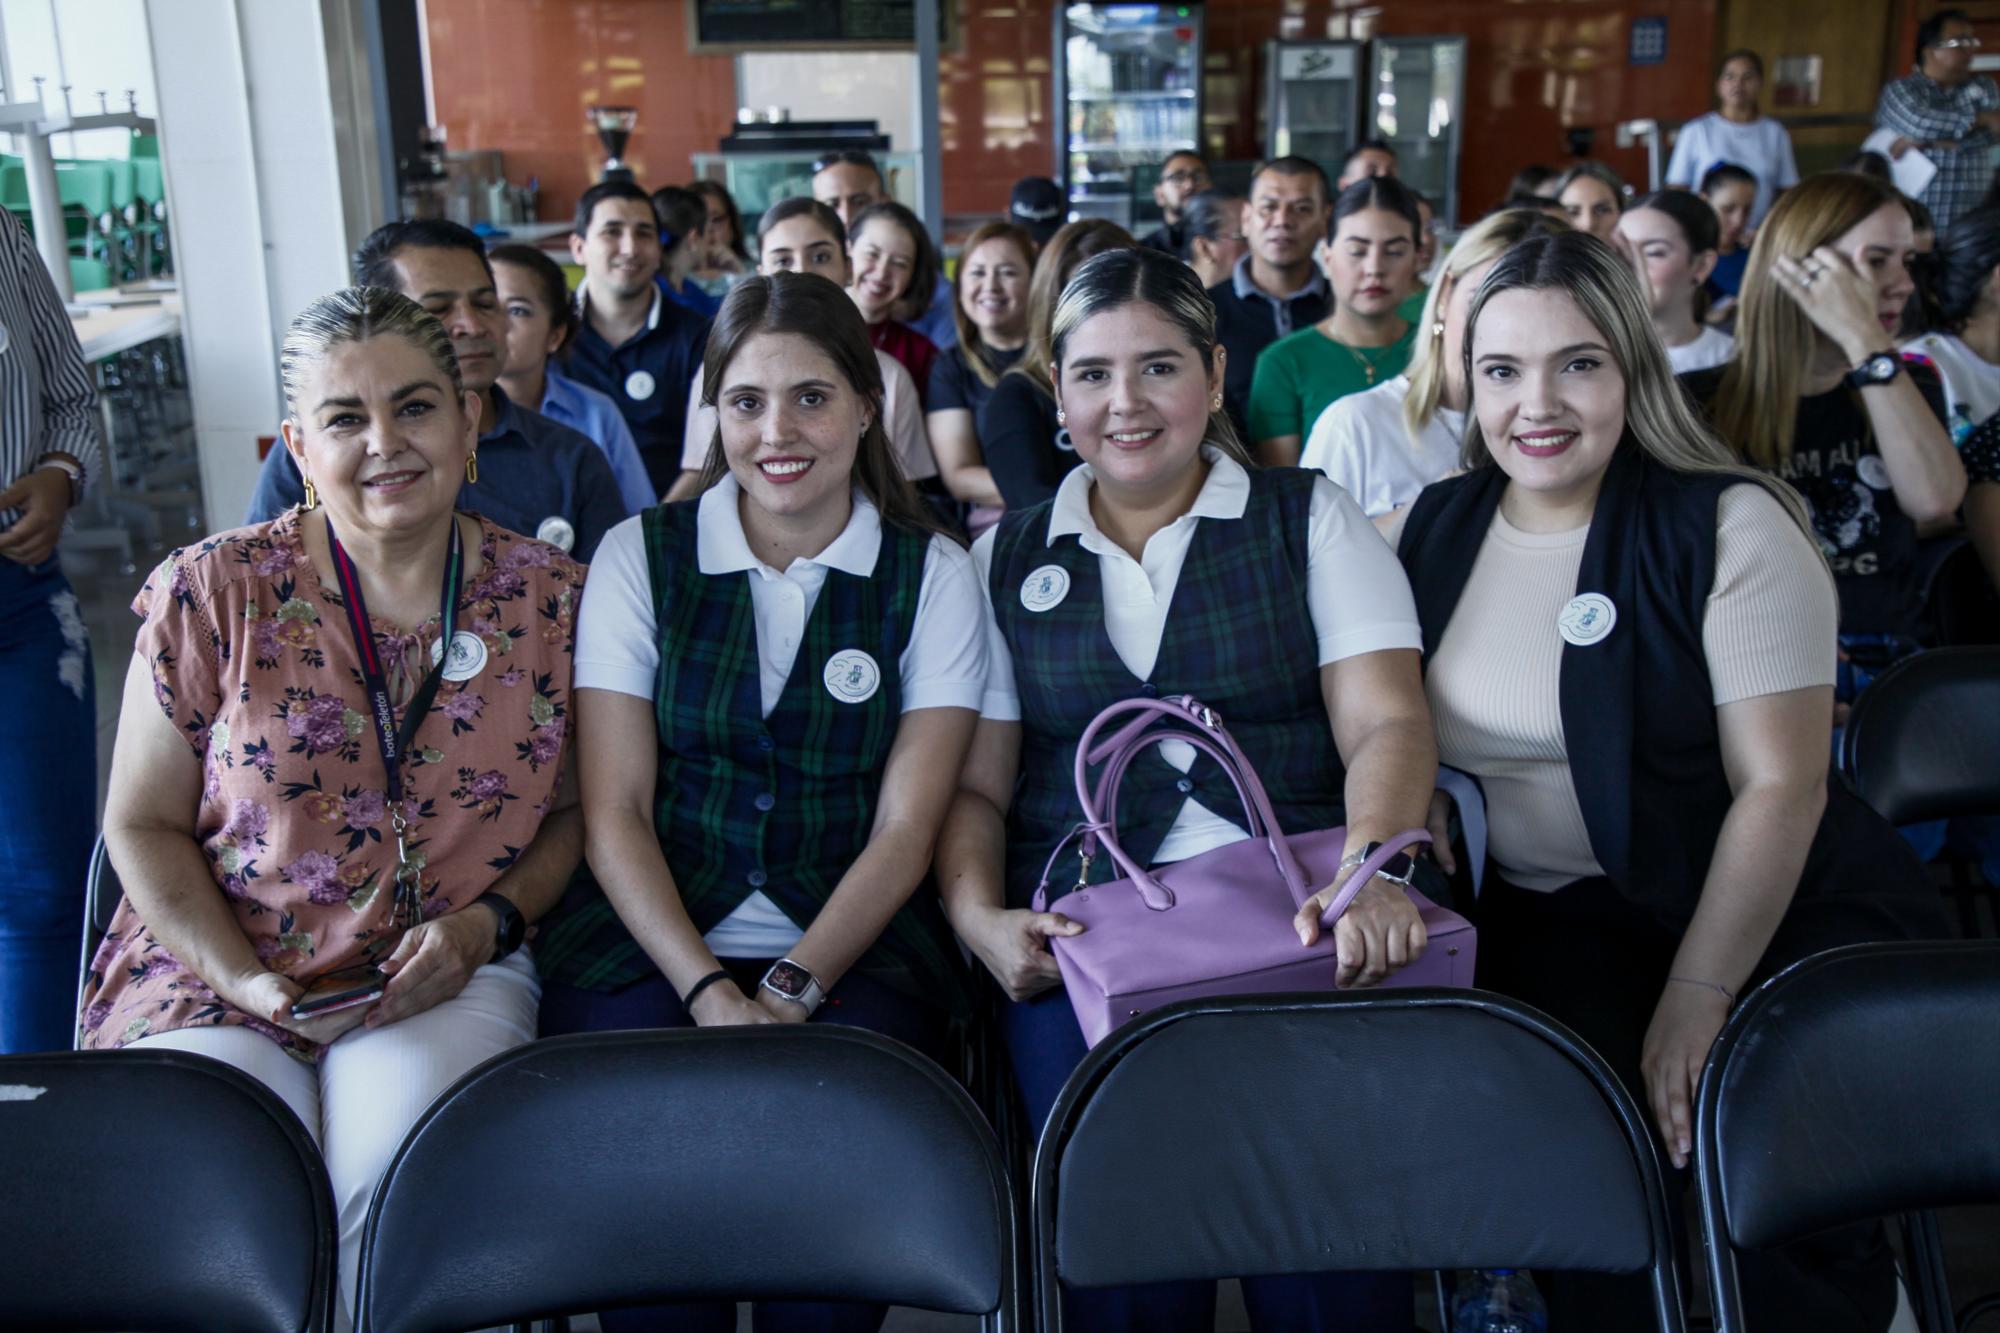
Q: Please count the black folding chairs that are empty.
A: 5